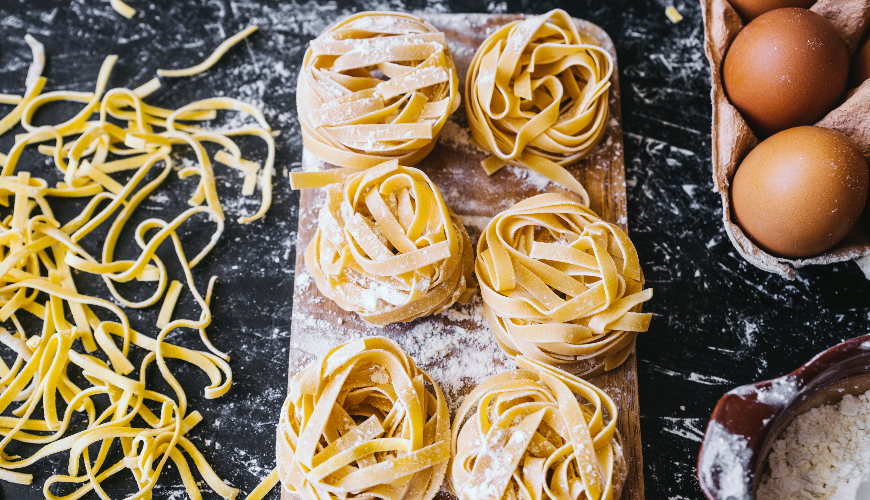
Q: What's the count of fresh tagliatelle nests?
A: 6